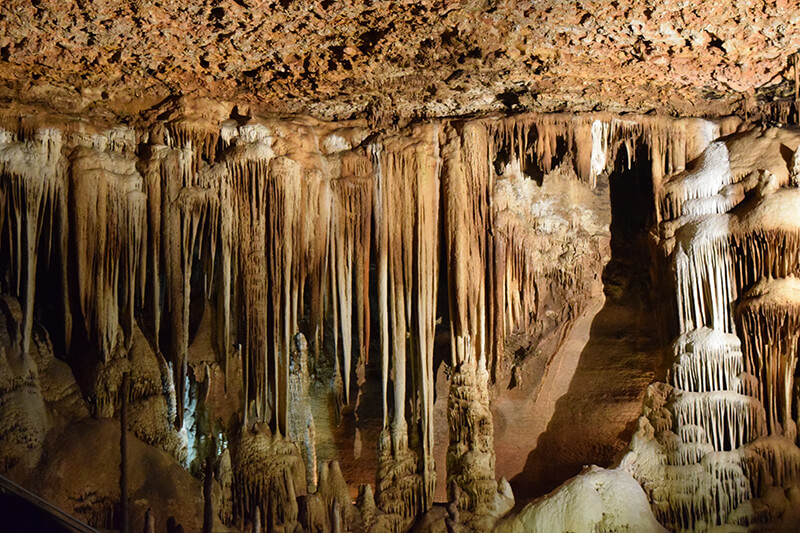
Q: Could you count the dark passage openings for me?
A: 1